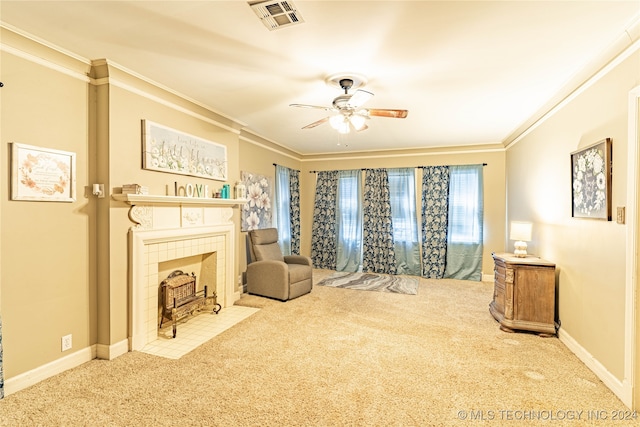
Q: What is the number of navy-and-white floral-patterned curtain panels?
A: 4